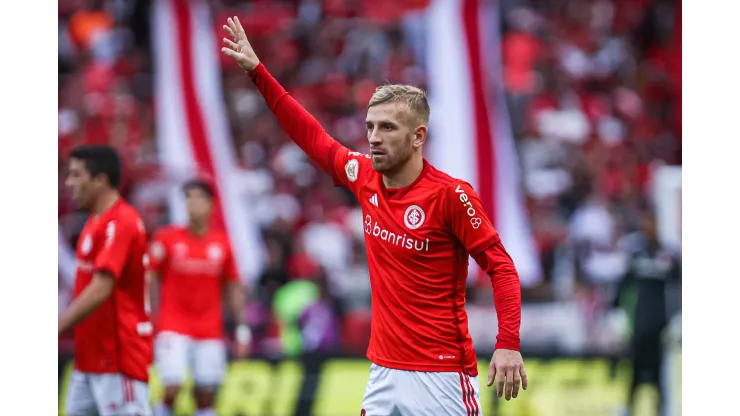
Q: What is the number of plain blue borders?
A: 0